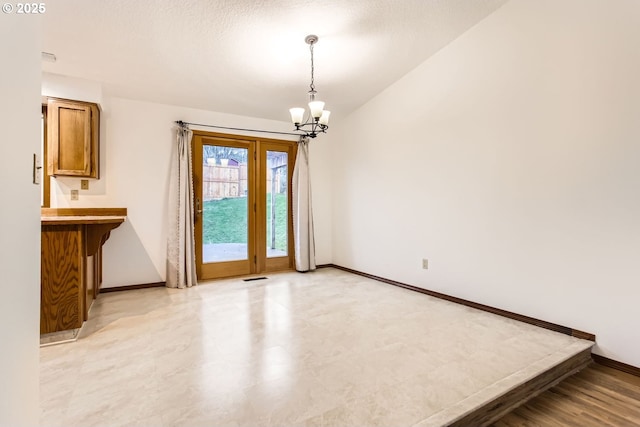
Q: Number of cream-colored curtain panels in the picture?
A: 2